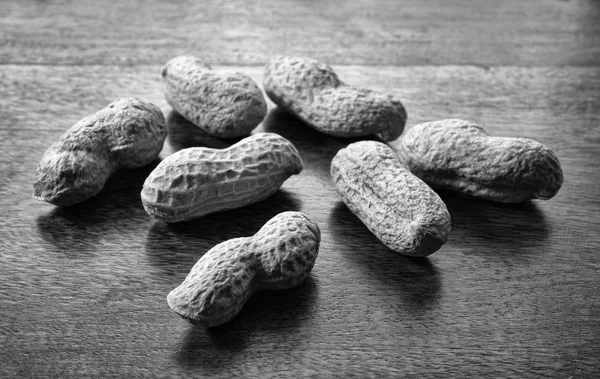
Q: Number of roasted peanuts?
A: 7